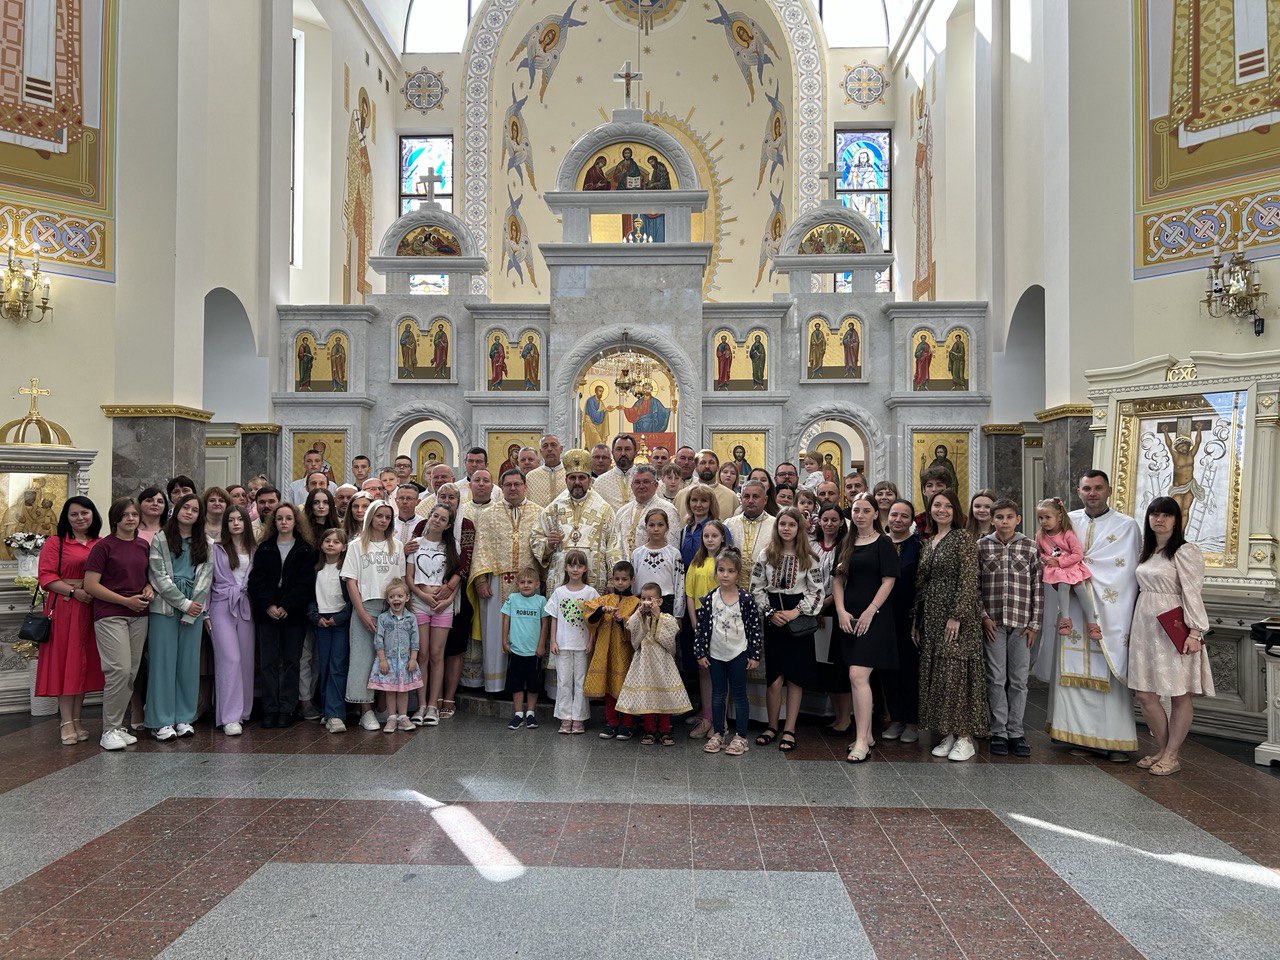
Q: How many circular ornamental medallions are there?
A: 2